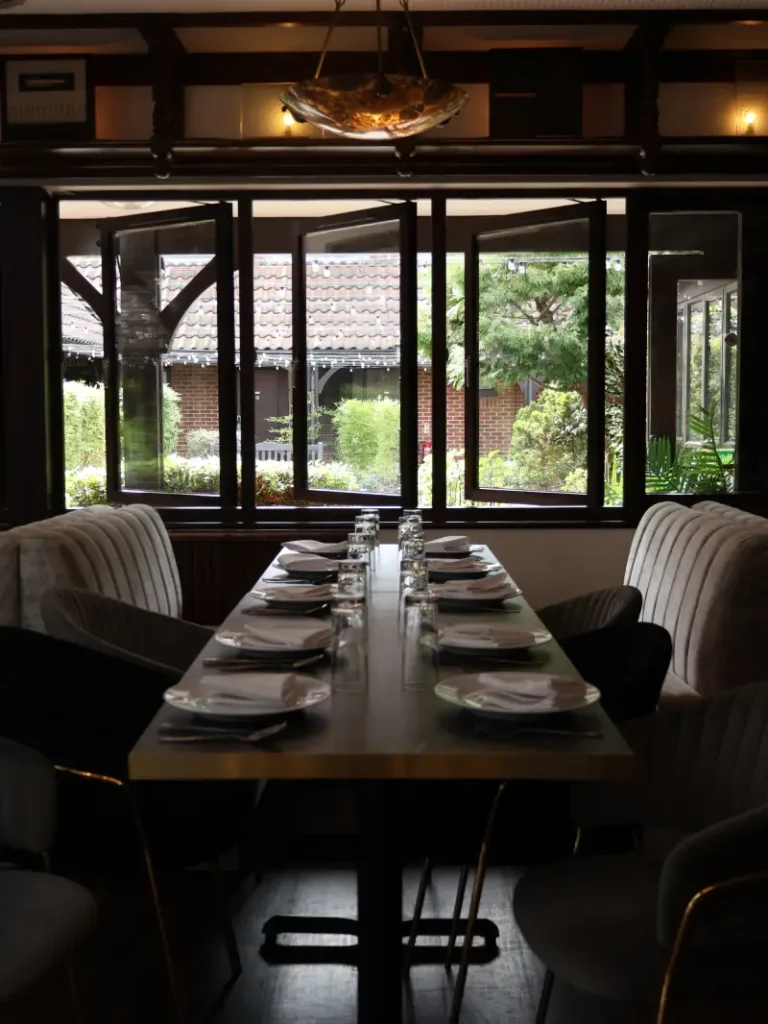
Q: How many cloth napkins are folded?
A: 10